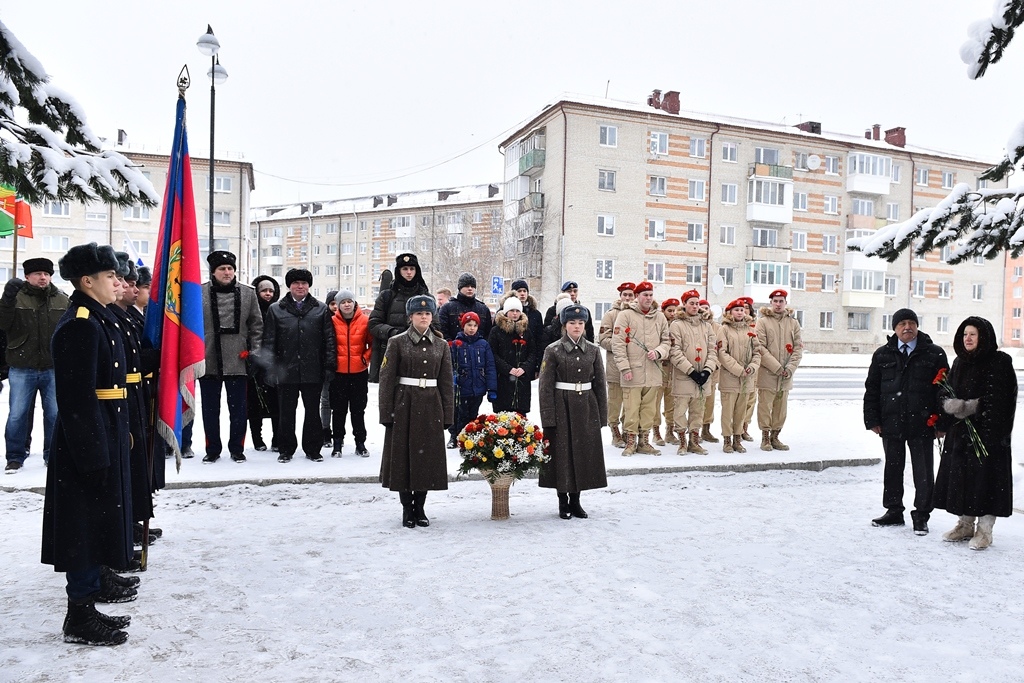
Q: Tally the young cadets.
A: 8